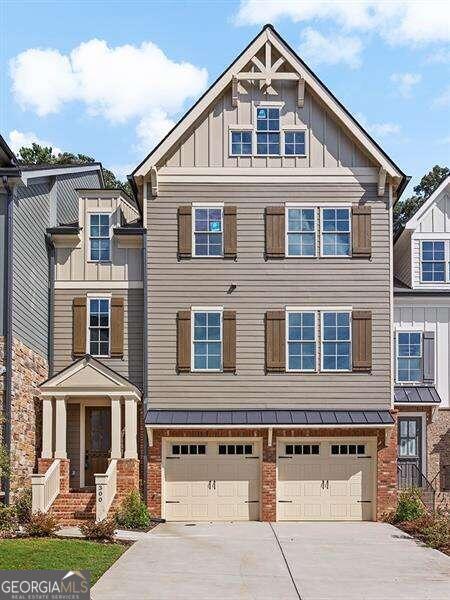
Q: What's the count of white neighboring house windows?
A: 2